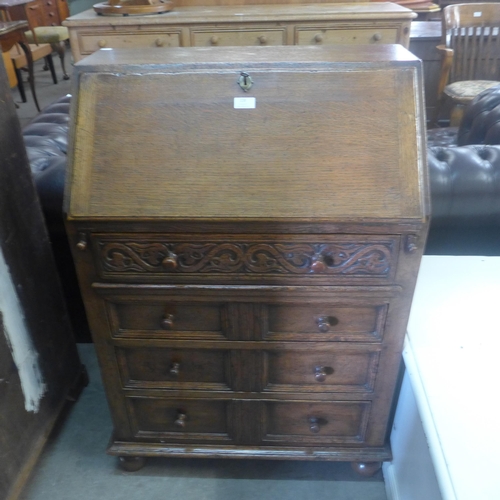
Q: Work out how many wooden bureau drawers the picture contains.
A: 4